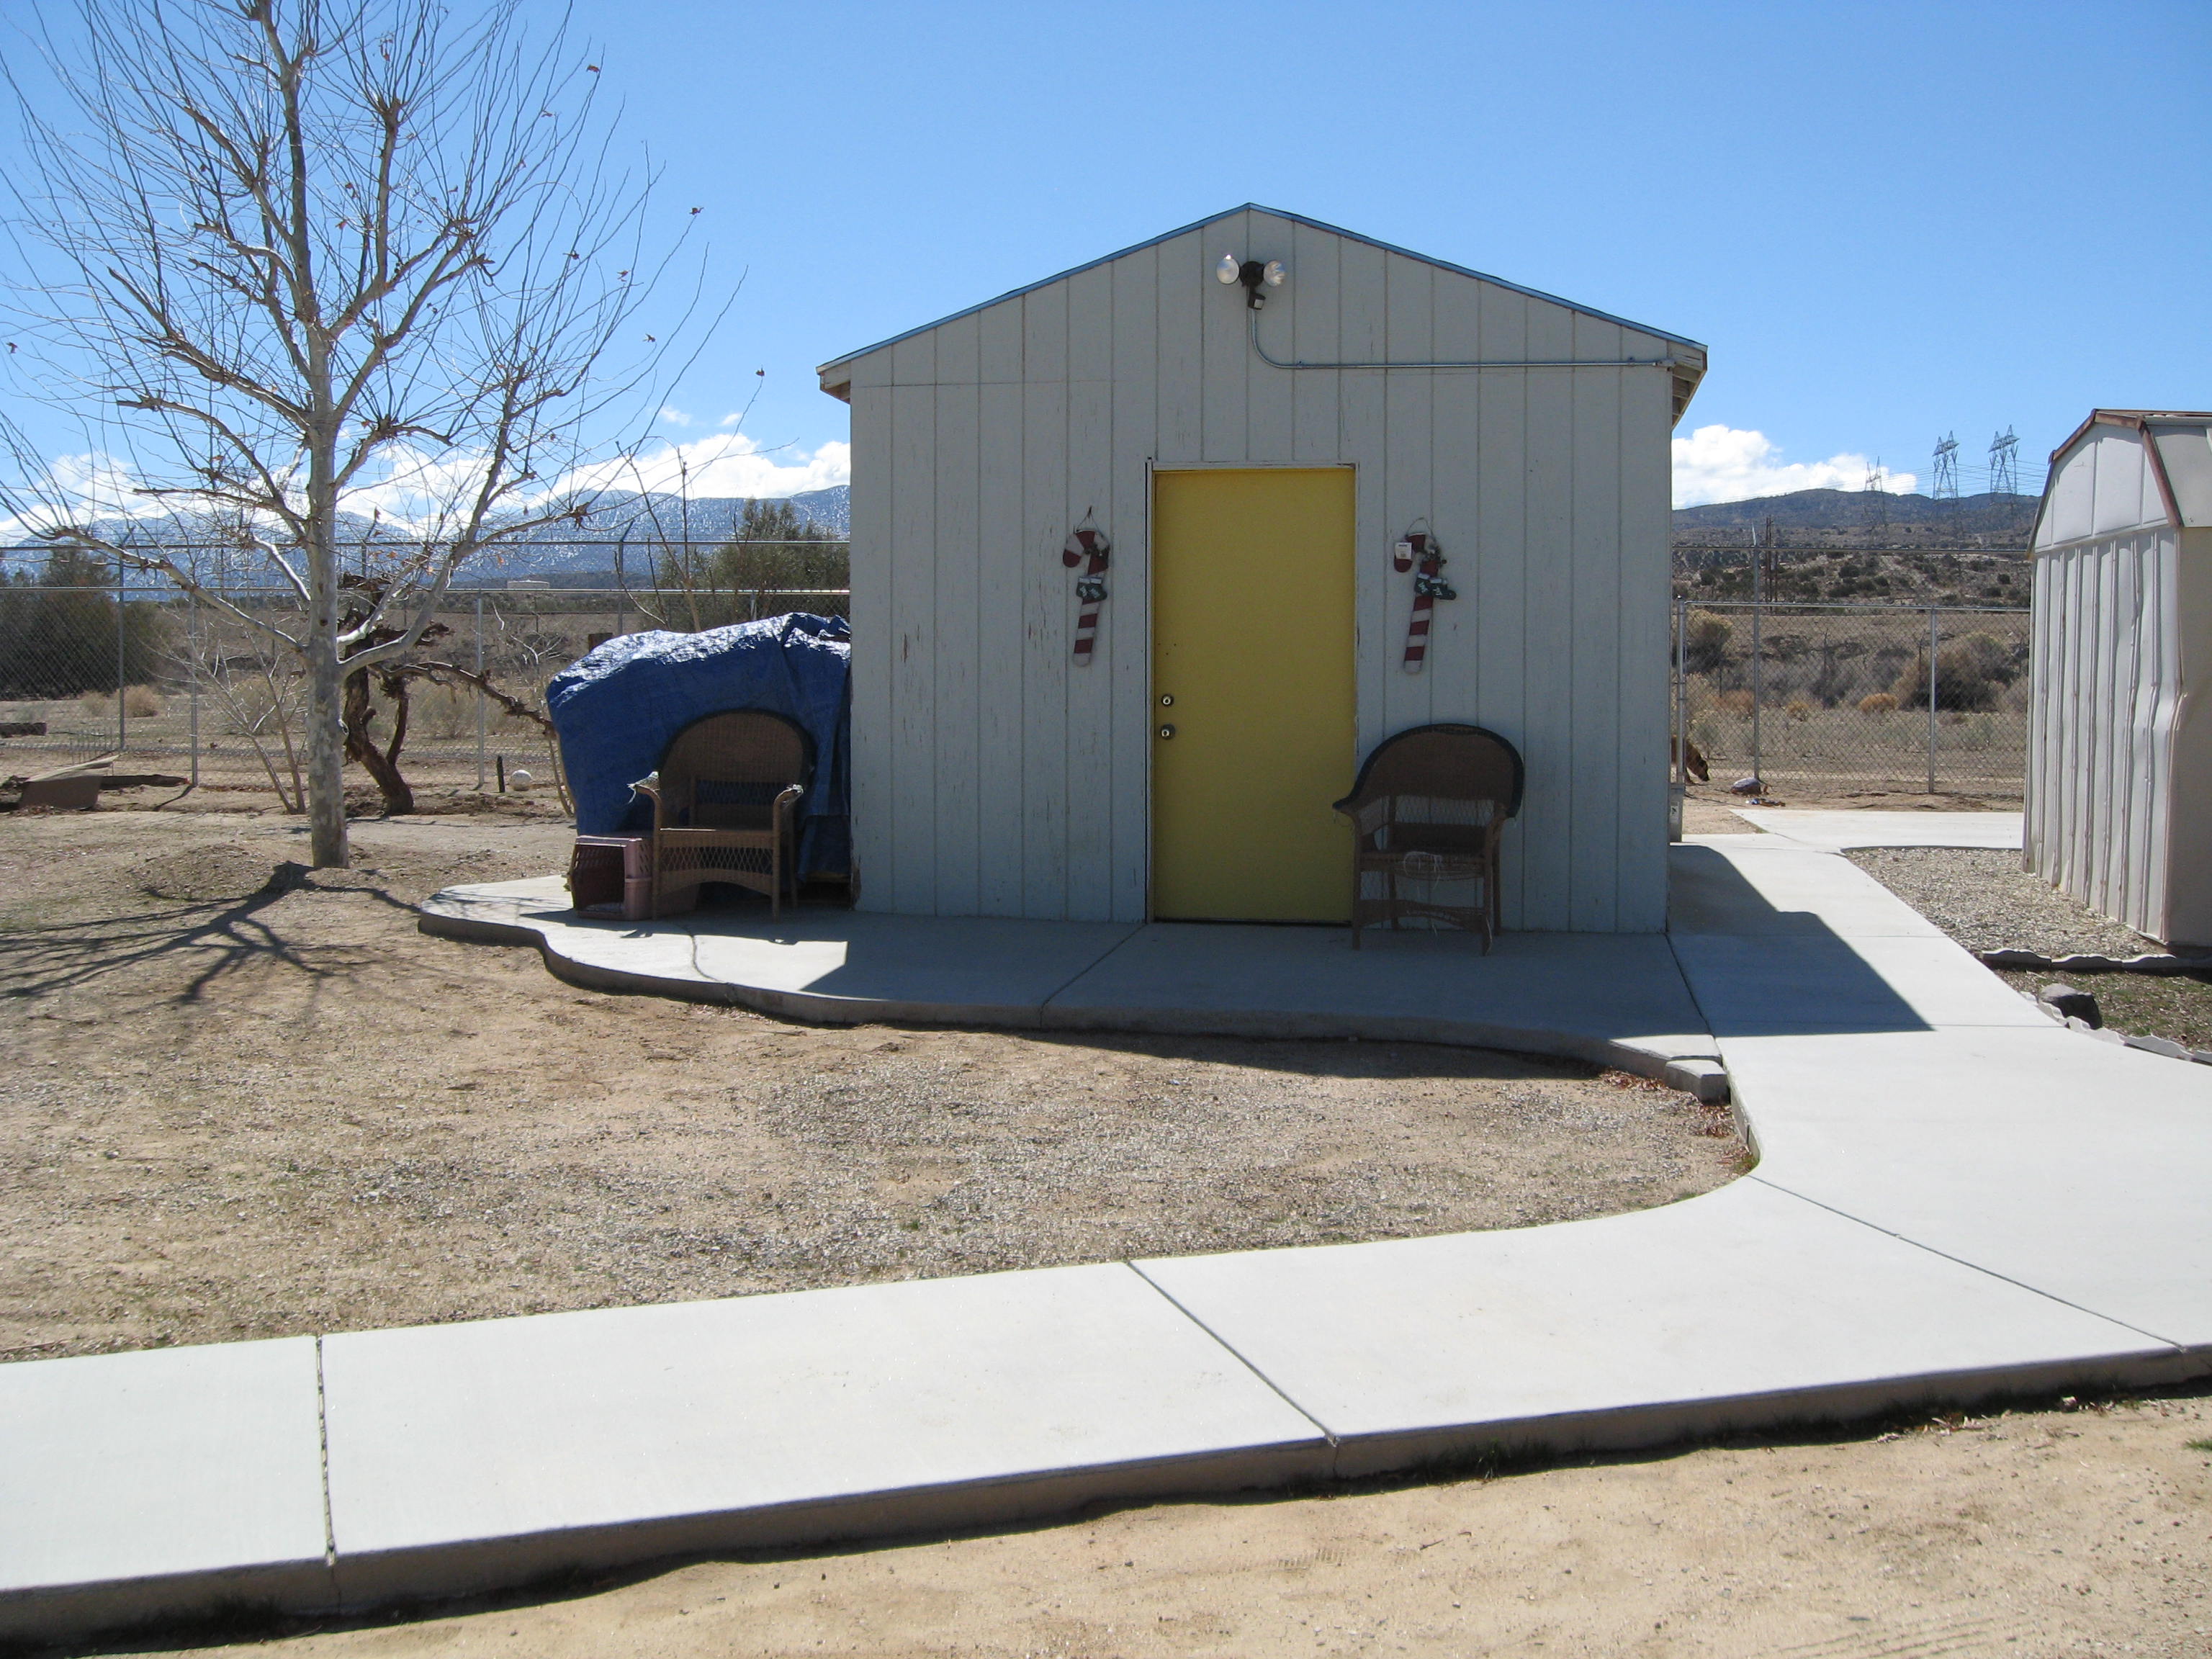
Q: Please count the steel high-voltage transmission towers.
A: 3